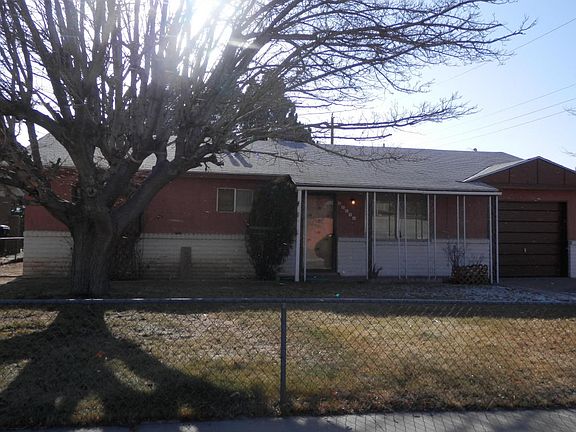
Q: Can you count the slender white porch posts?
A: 12